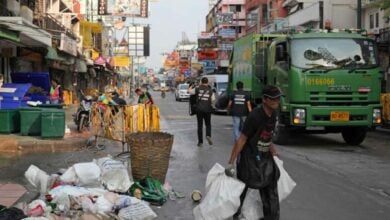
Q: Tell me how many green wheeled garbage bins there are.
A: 3